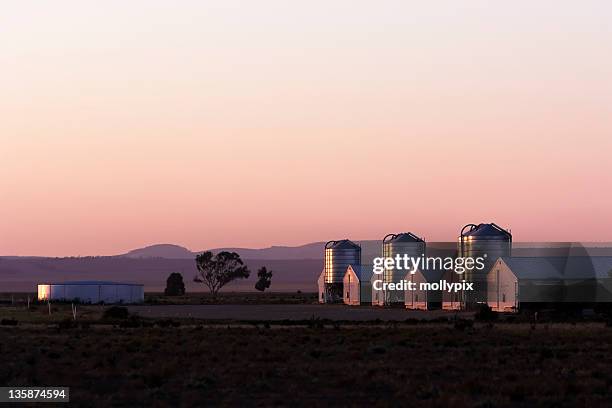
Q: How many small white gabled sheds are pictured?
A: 6